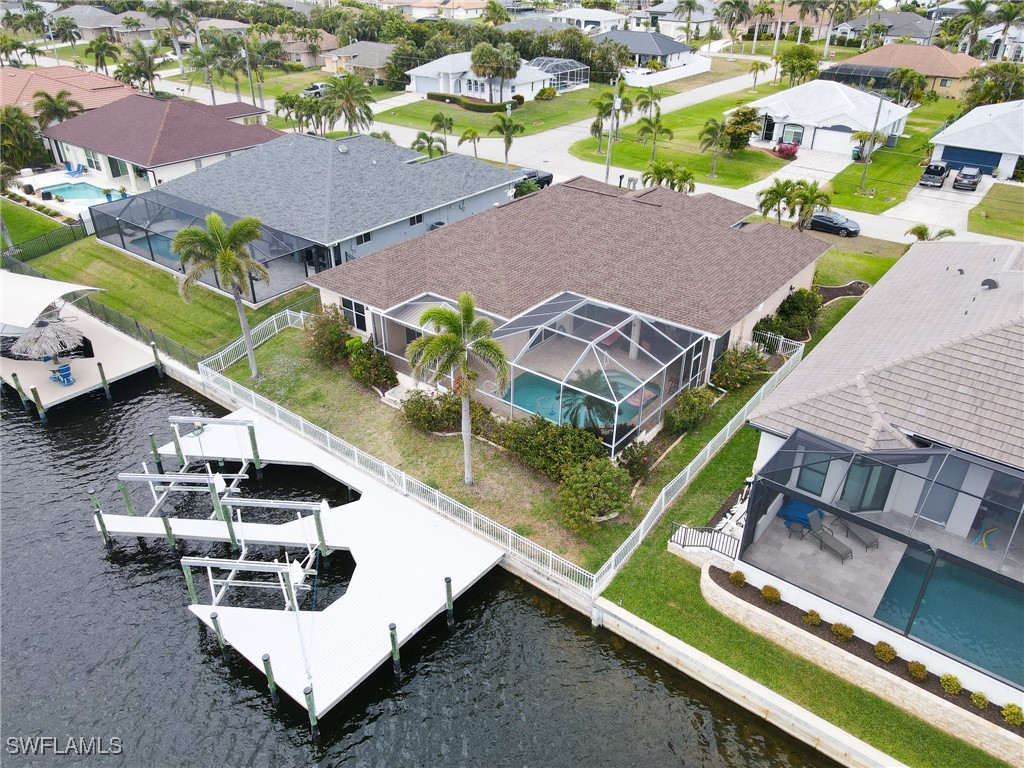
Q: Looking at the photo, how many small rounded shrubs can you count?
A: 9